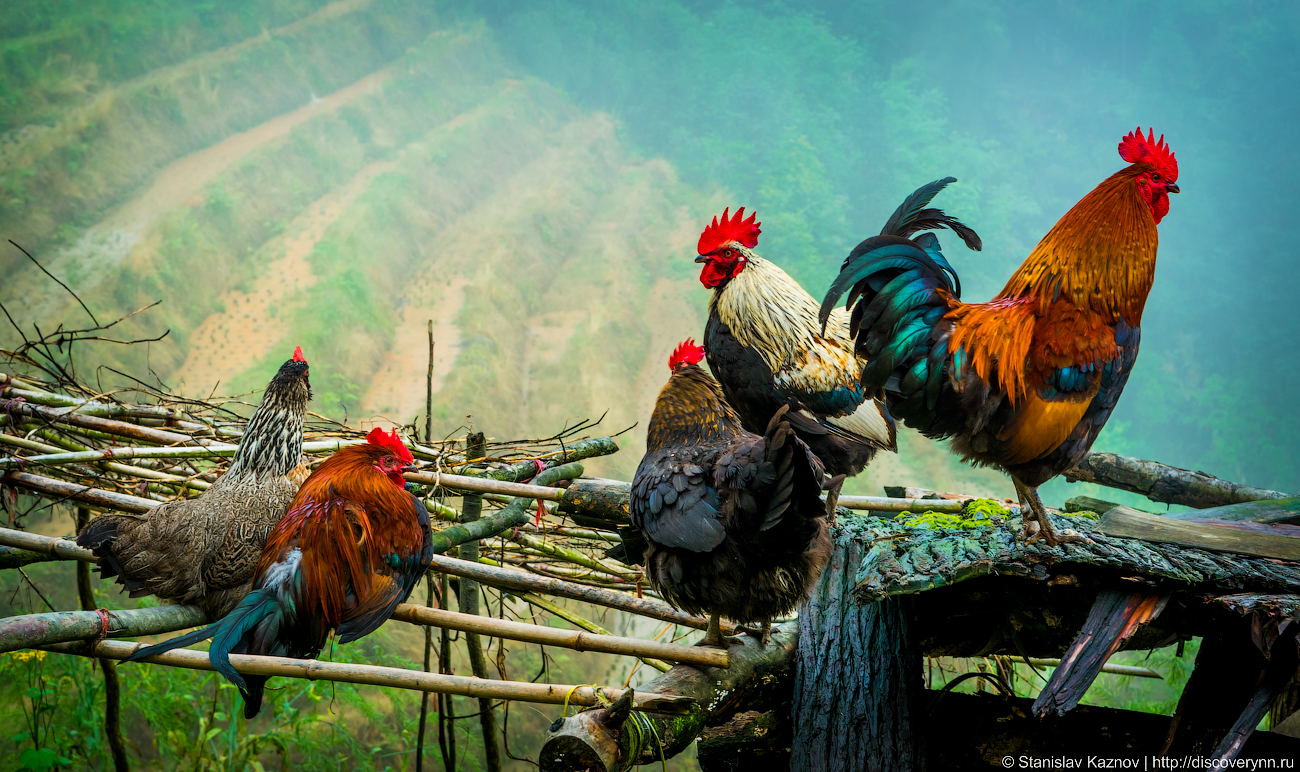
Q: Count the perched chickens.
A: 5